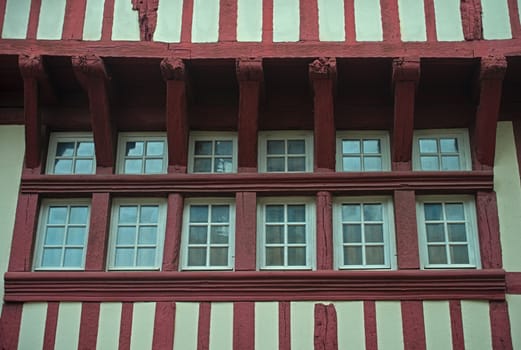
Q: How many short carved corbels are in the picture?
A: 7